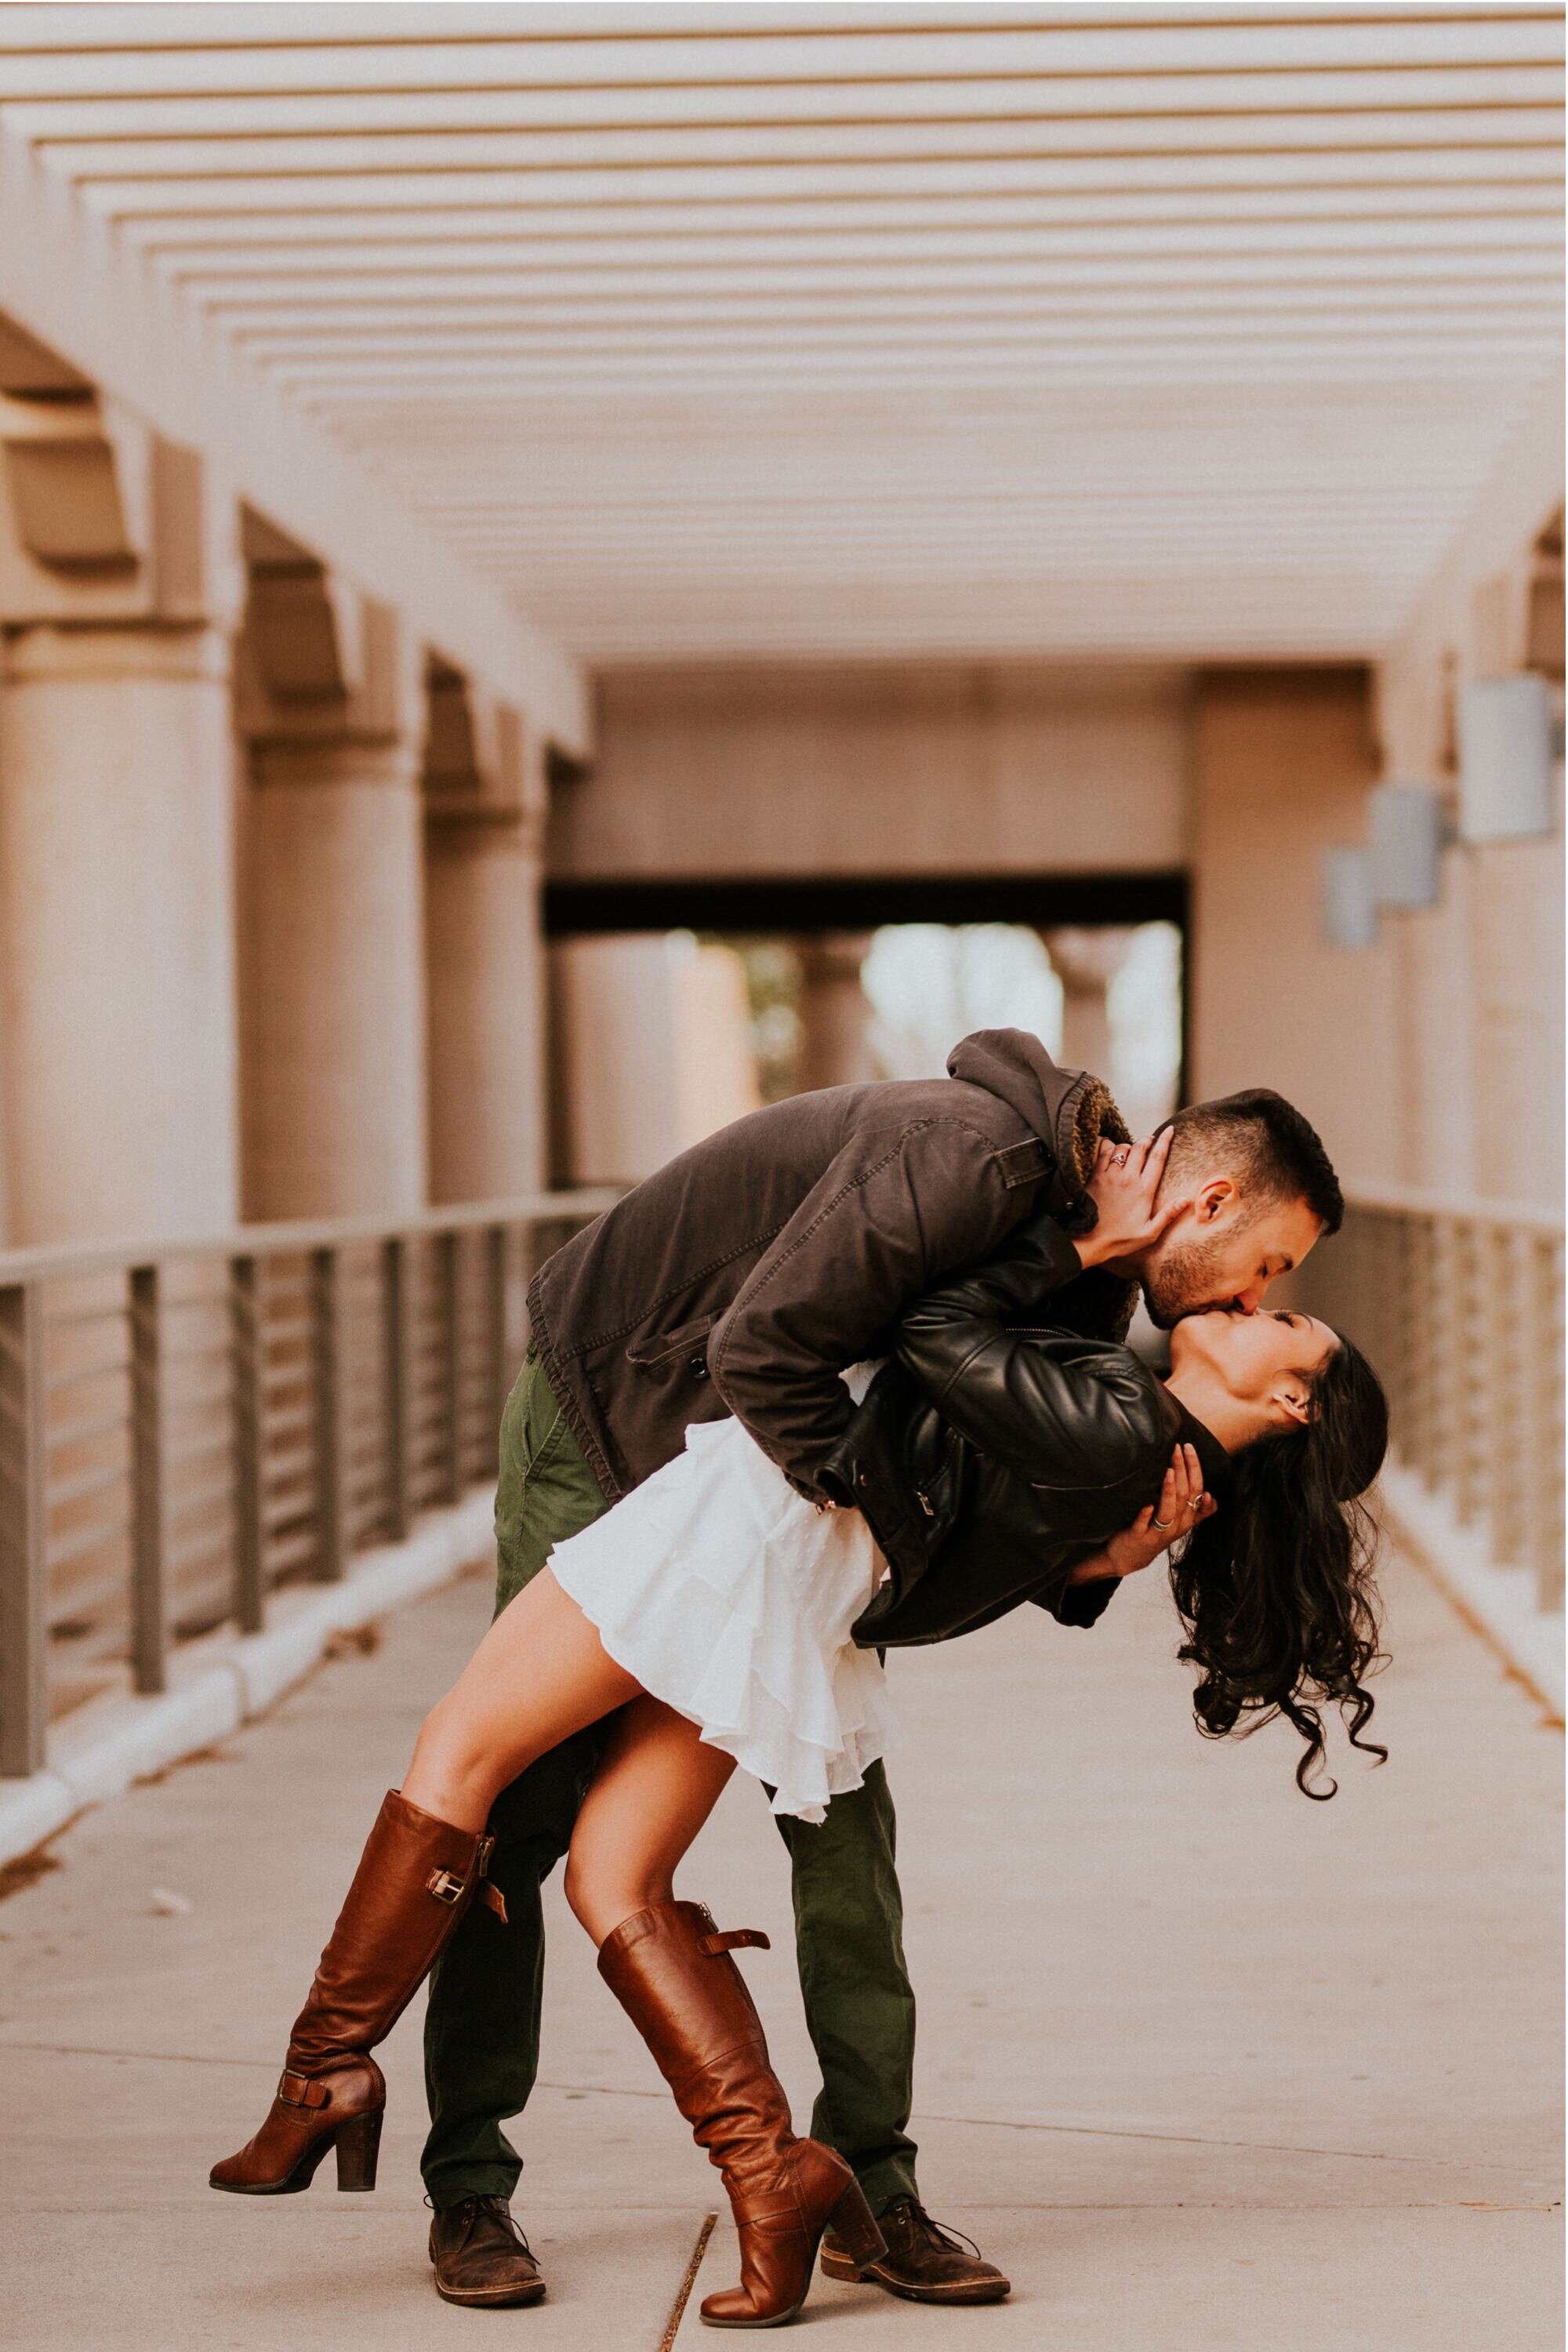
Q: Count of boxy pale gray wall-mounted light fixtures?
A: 3